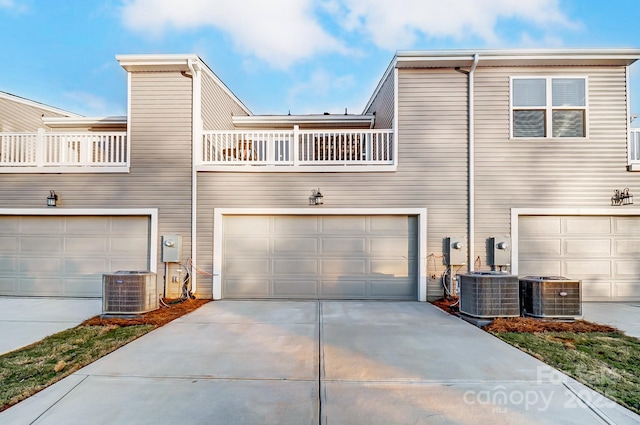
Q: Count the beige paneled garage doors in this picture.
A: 3